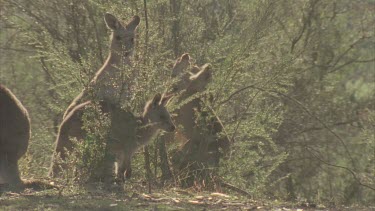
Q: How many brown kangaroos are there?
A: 4